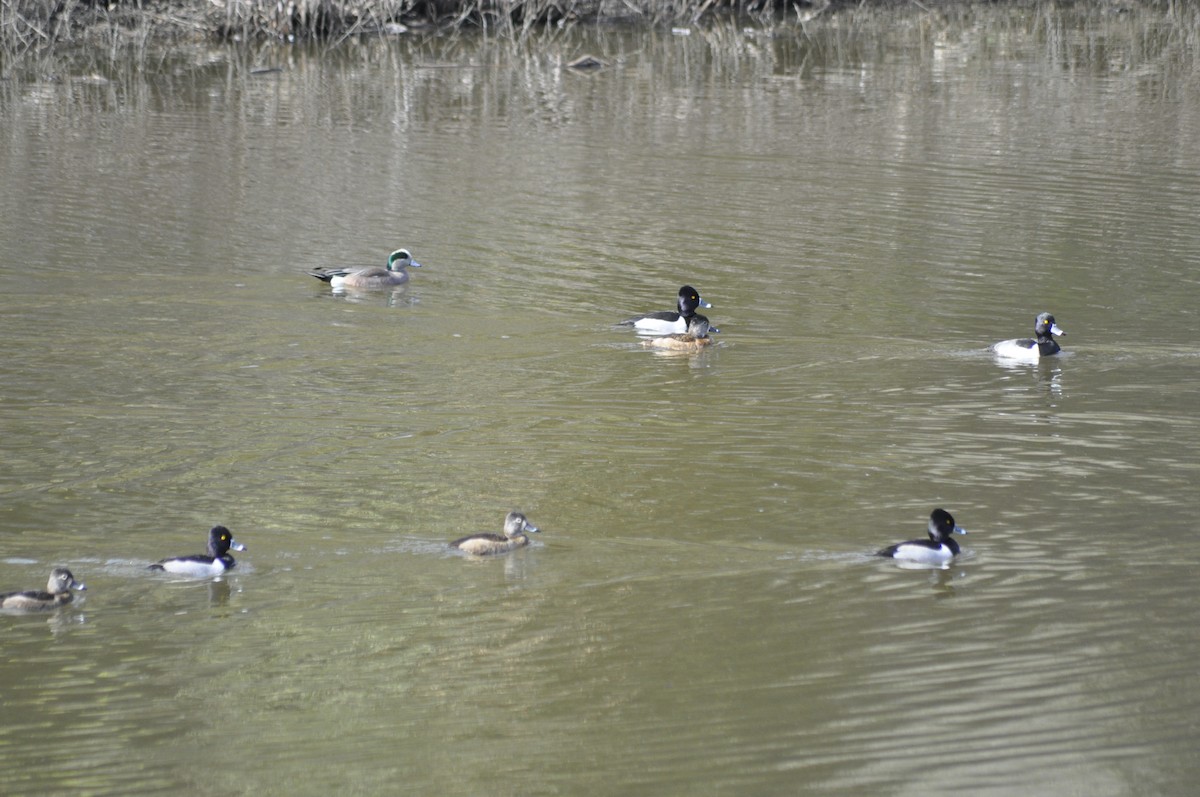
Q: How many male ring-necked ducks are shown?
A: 4